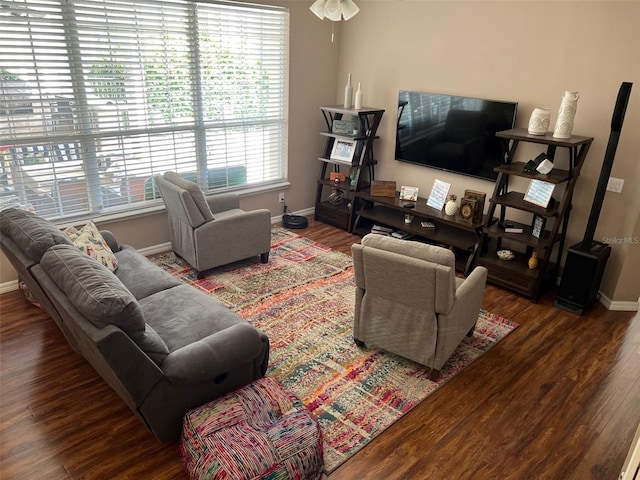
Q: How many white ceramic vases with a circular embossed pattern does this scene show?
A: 2